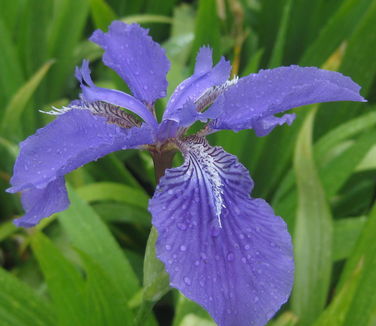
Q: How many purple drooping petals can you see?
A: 3